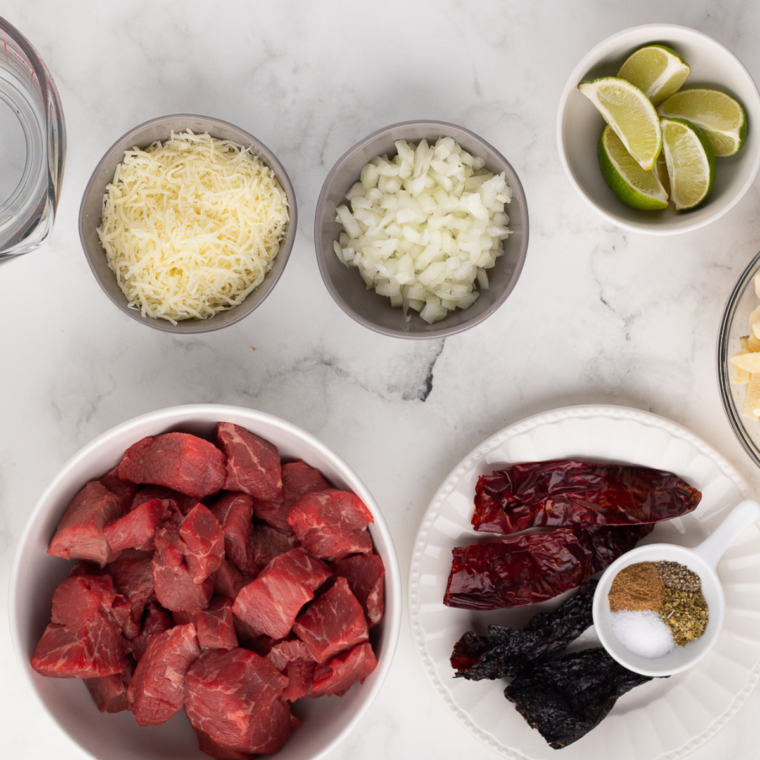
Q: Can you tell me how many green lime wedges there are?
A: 5